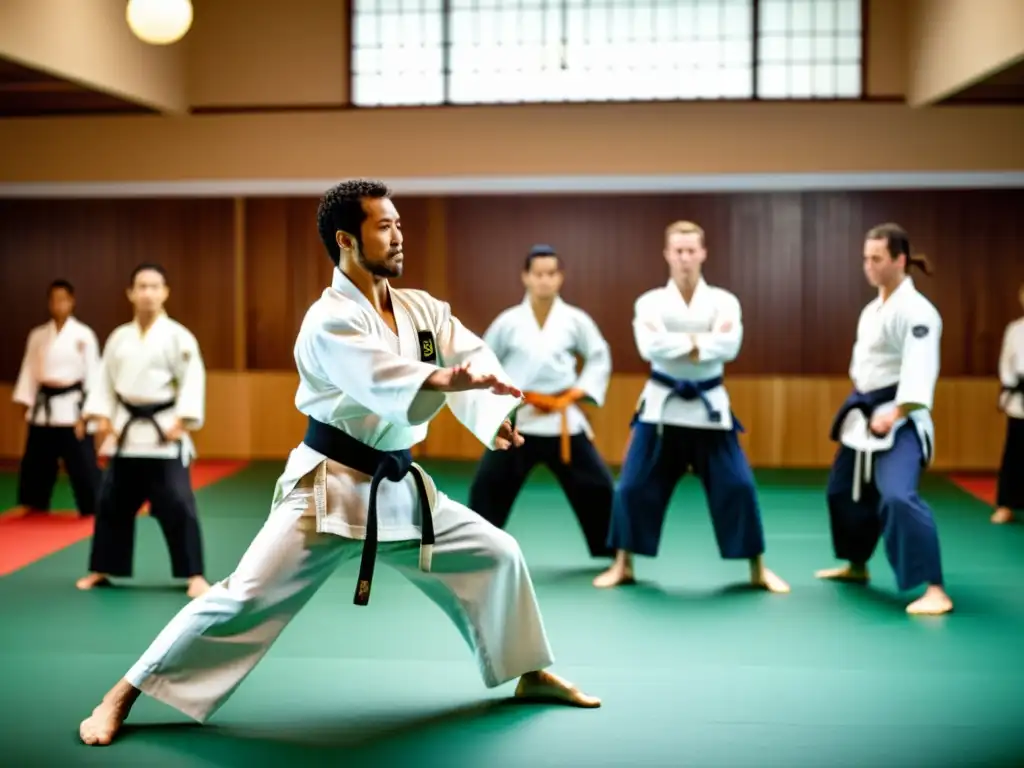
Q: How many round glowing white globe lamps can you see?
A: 1